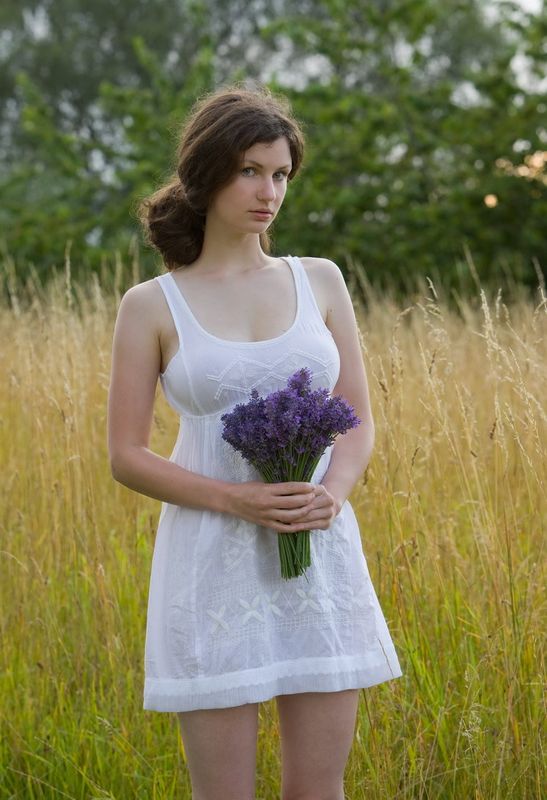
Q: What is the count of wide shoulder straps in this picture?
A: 2